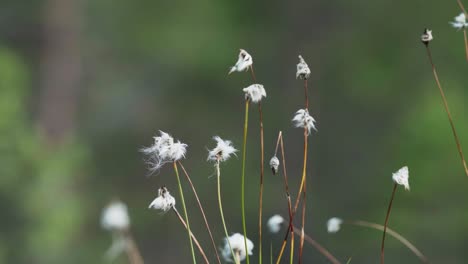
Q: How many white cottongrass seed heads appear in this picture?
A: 15